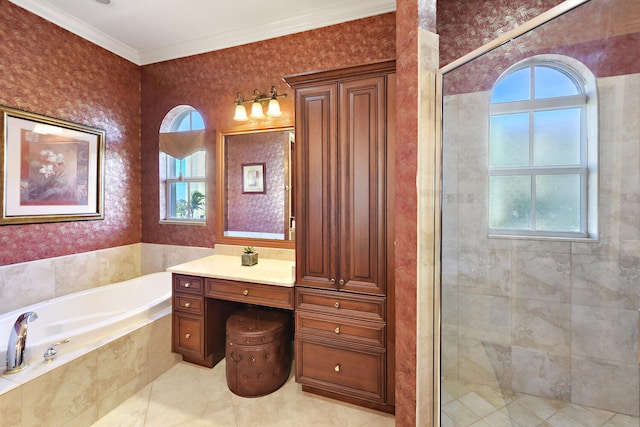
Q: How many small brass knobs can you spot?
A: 9